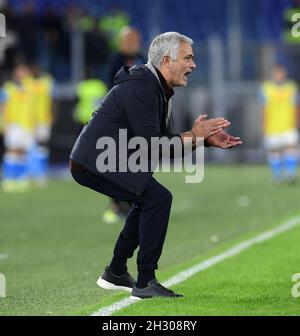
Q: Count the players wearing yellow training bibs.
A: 3